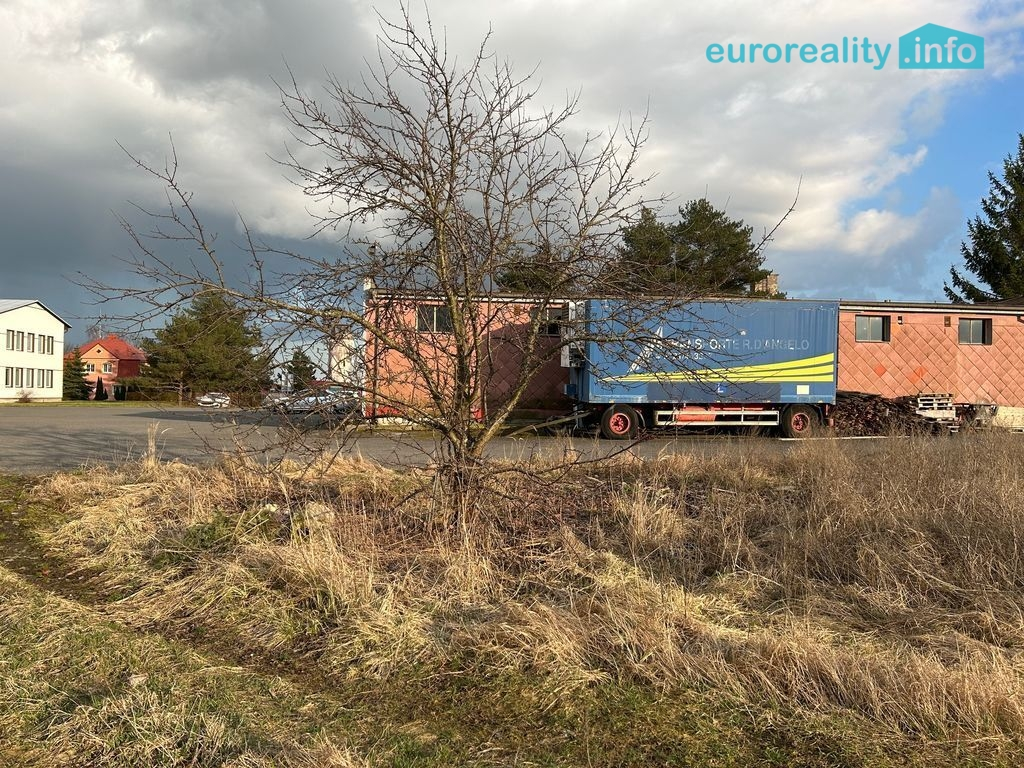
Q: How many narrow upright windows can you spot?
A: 10